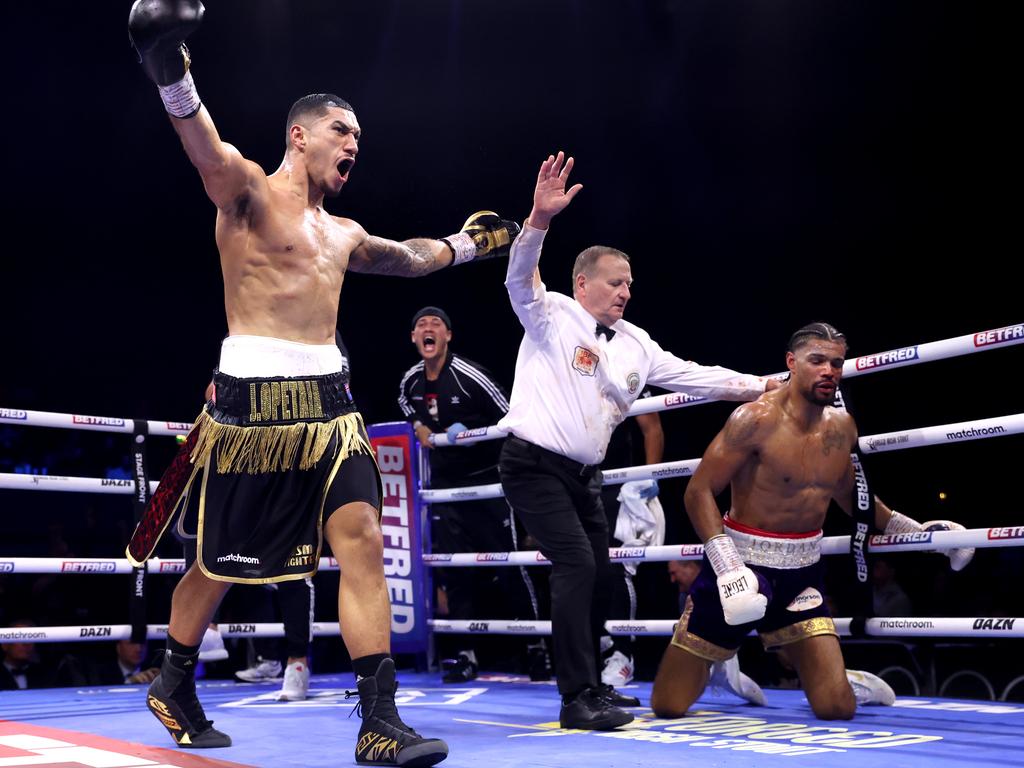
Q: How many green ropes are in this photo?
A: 0